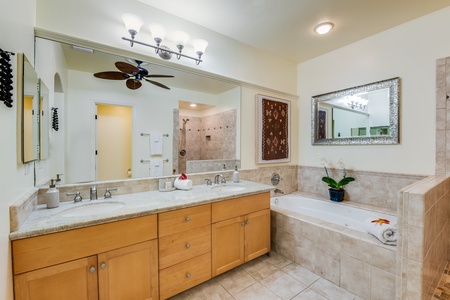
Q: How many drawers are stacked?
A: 3